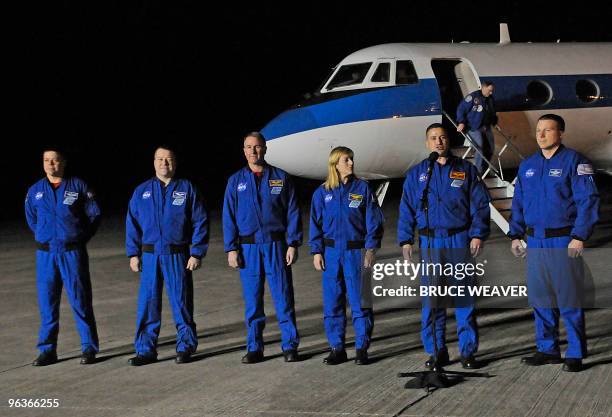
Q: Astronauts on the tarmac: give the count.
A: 6